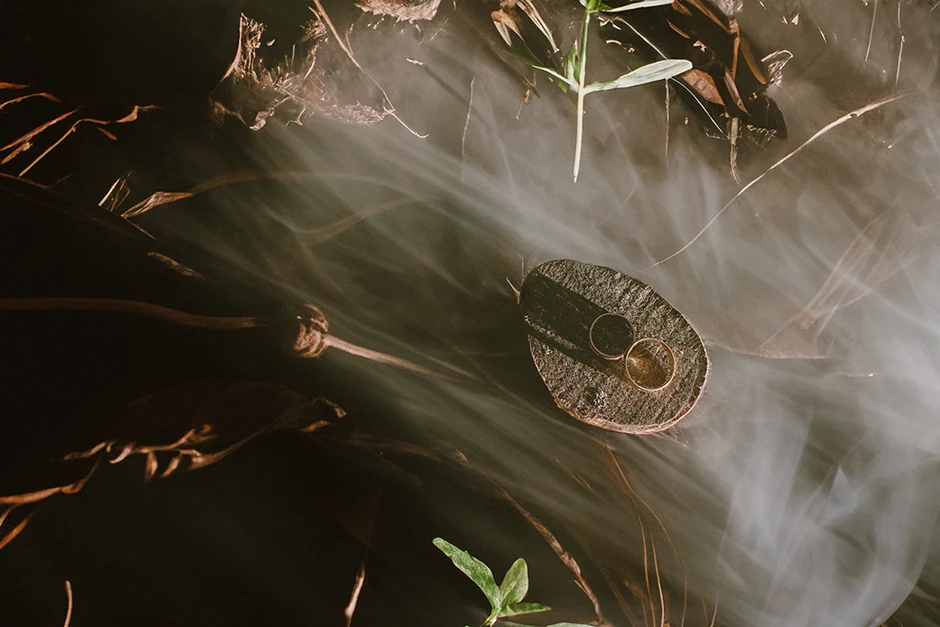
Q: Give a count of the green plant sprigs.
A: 2